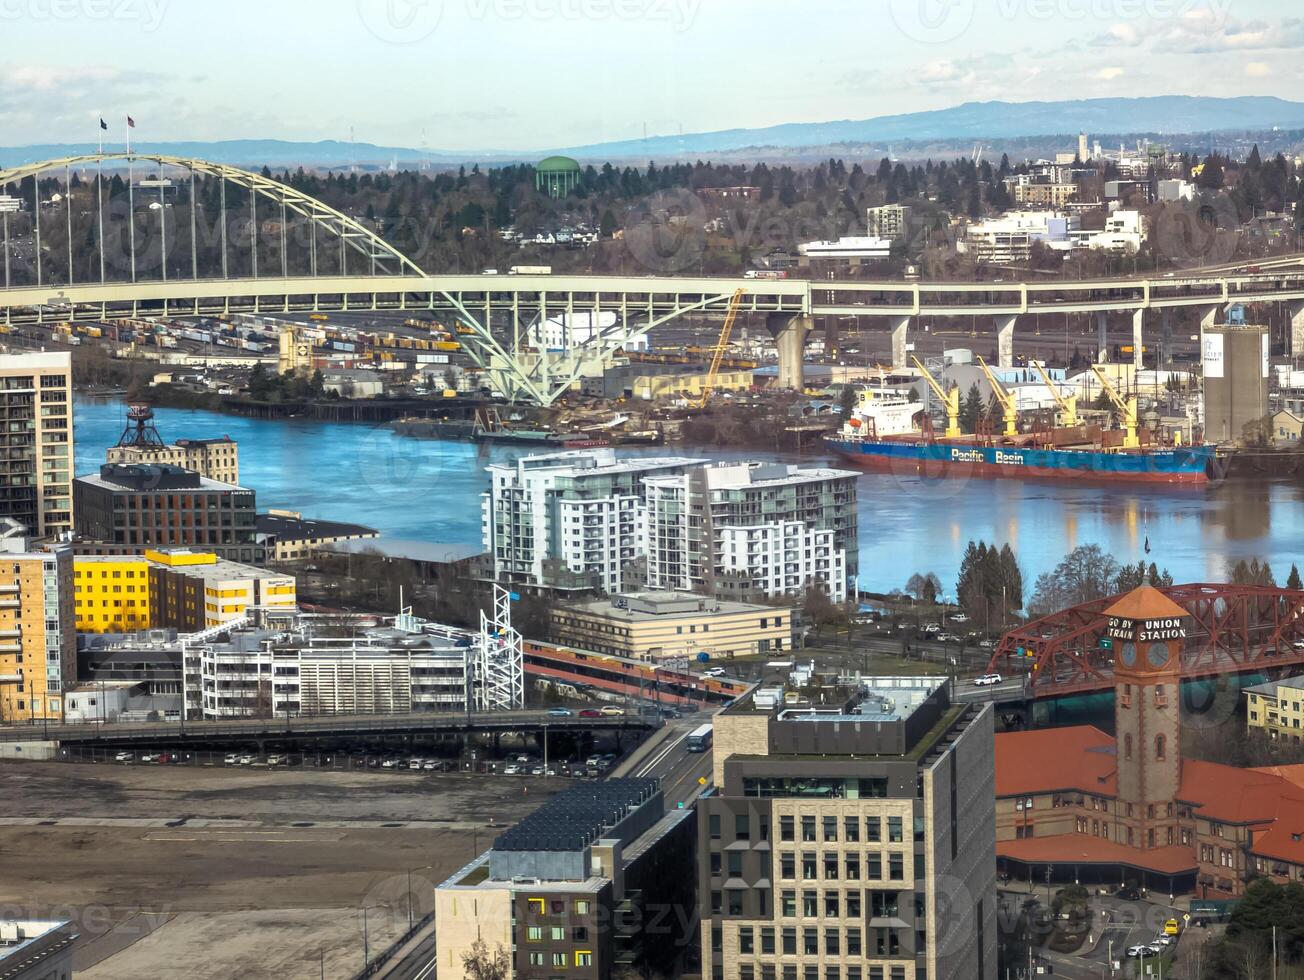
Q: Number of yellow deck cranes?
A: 4